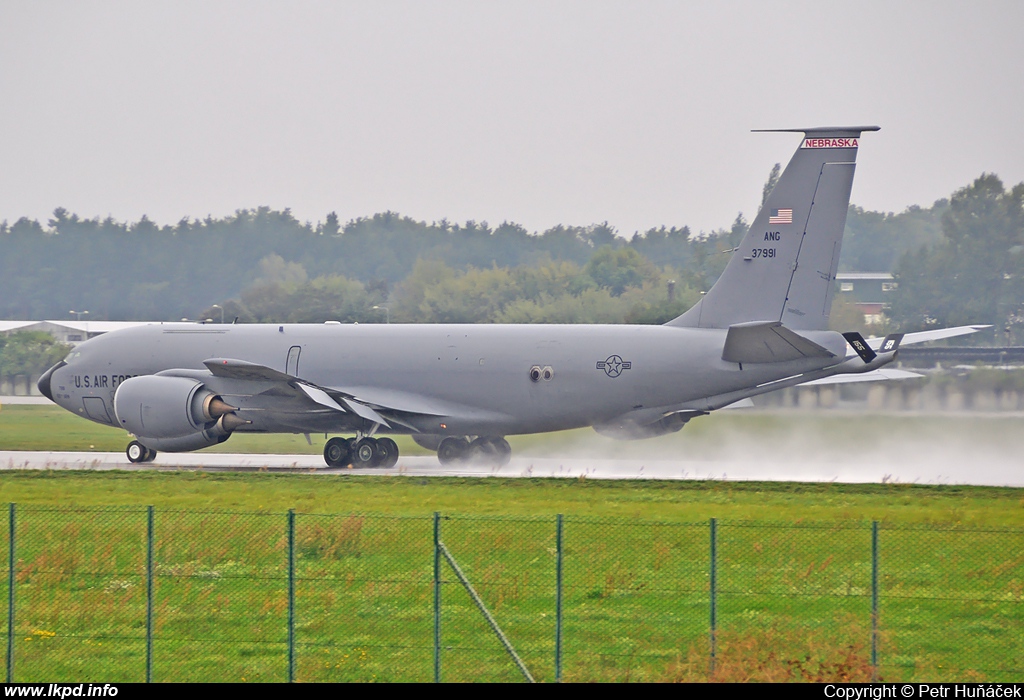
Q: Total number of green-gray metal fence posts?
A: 7